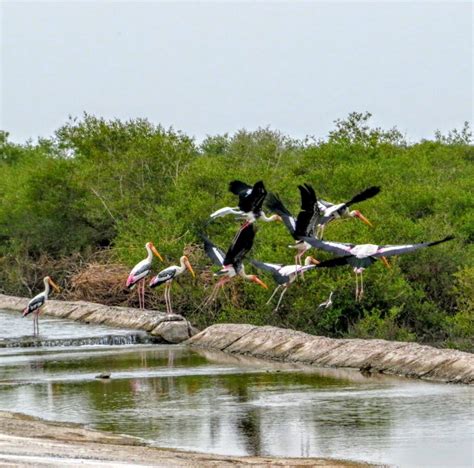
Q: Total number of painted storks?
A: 9